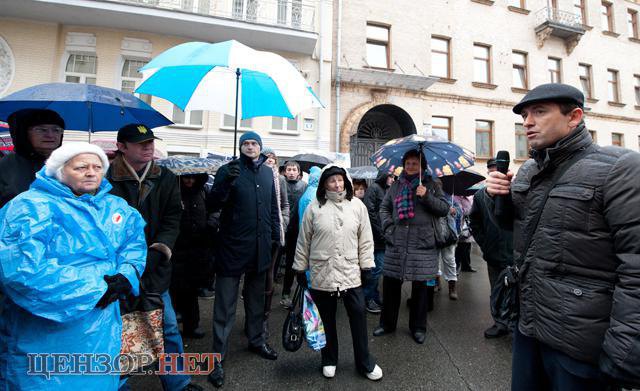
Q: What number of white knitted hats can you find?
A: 1